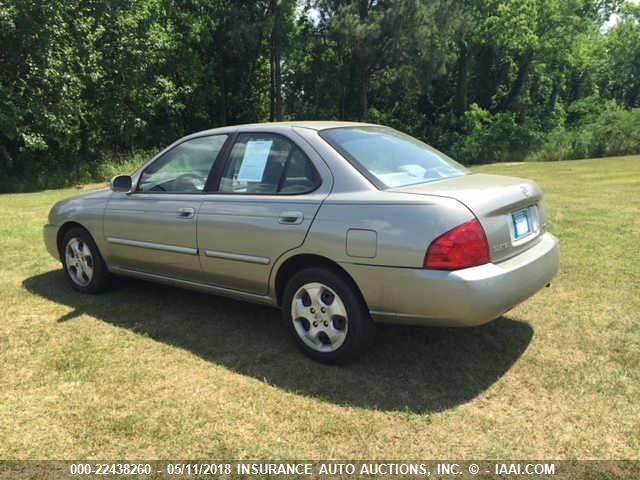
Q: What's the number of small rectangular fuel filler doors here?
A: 1